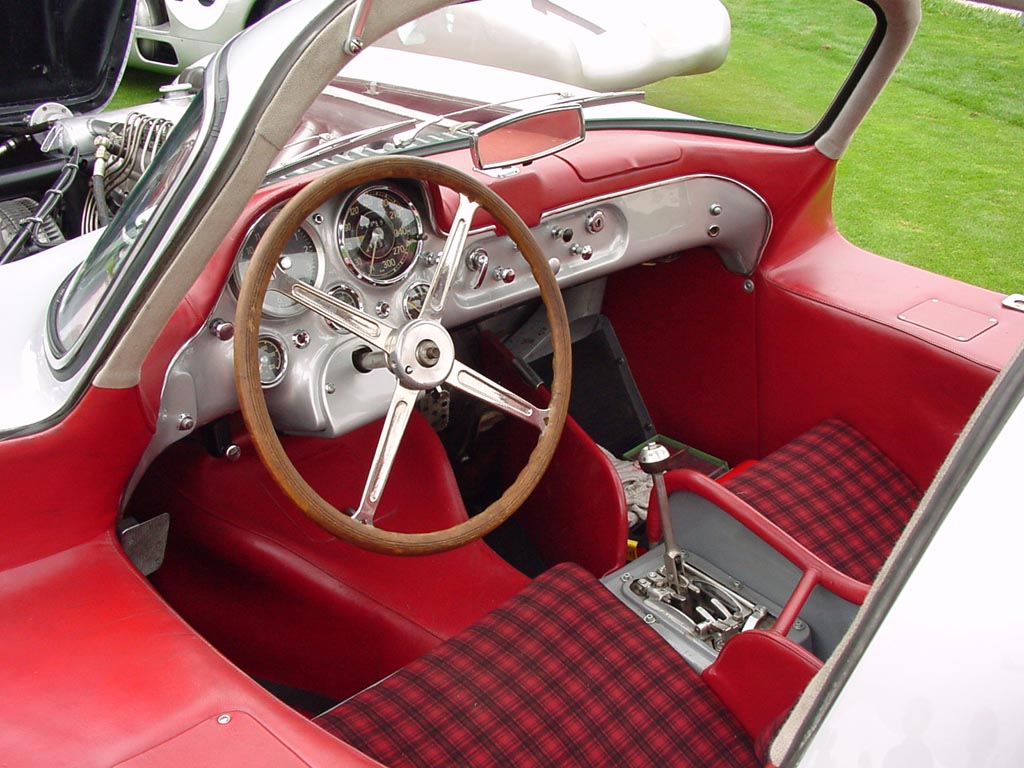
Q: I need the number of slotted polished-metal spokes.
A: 4